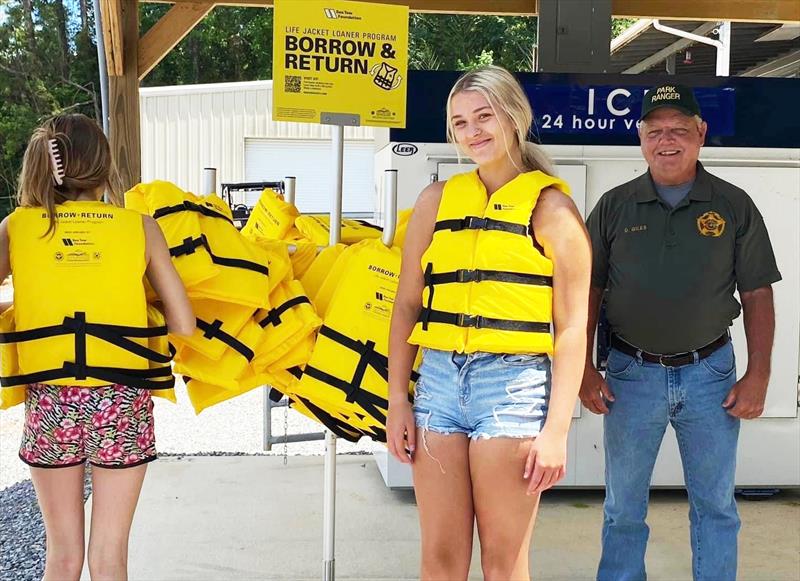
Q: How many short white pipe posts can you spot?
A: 3